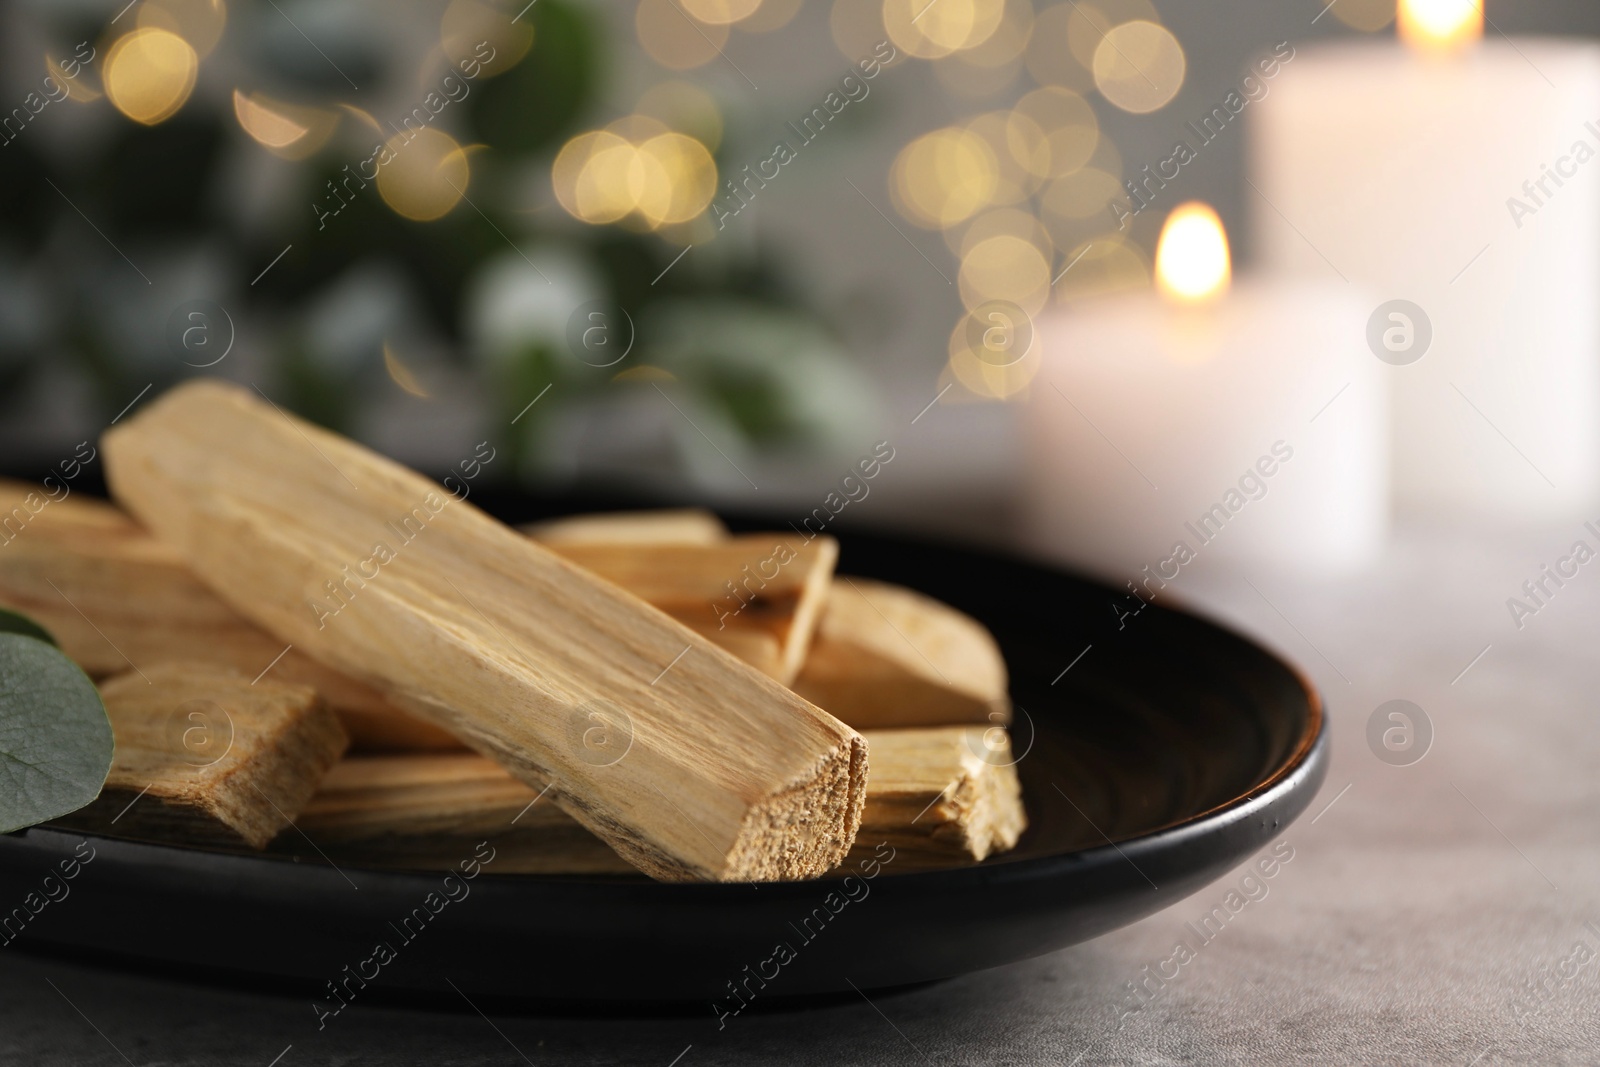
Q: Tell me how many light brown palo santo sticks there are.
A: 7